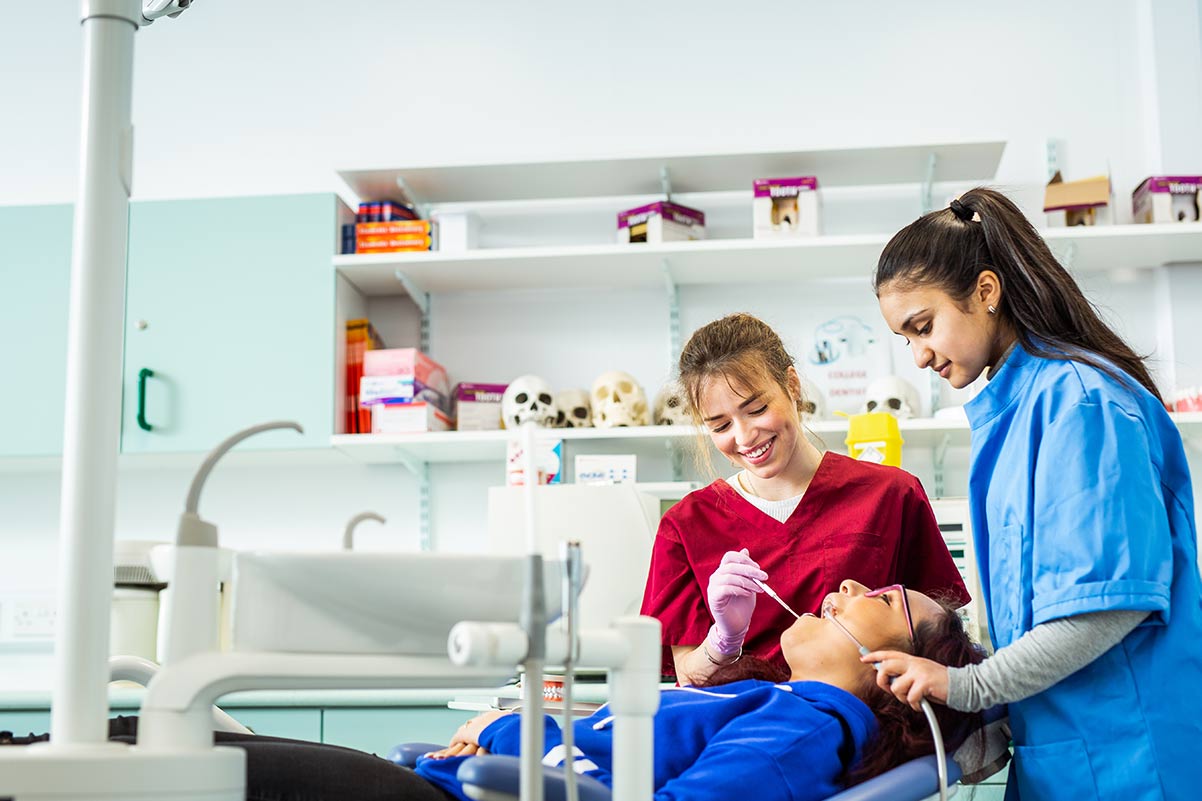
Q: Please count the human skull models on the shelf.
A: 6